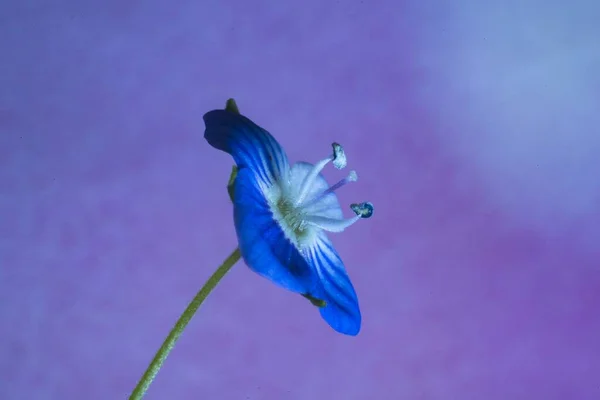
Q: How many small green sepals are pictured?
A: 3